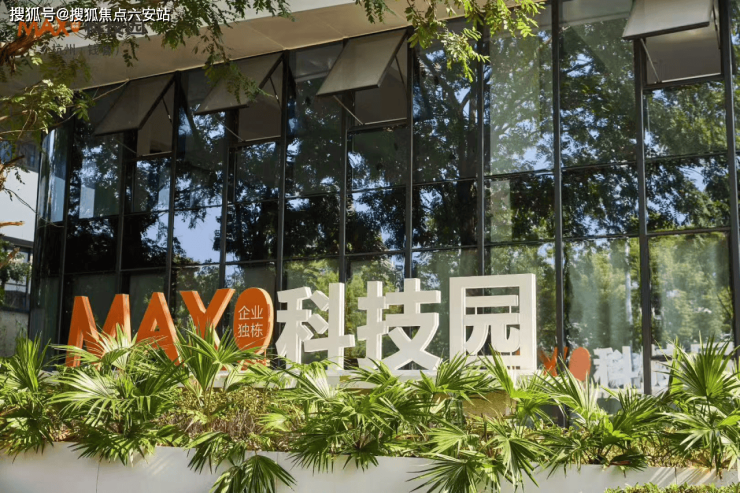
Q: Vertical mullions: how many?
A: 11